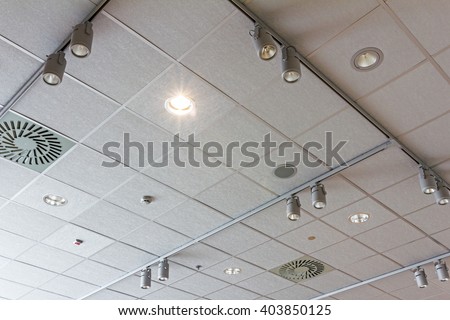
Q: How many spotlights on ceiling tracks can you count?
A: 12